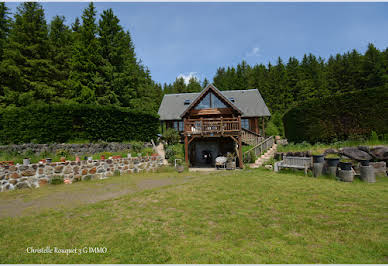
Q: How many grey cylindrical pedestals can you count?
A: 4